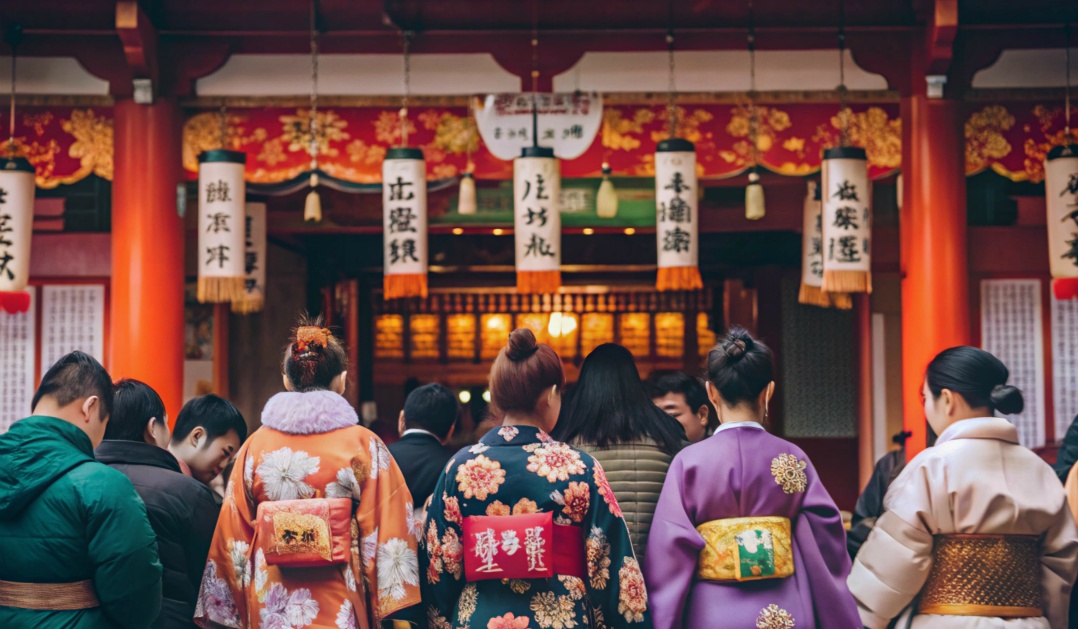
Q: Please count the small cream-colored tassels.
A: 4